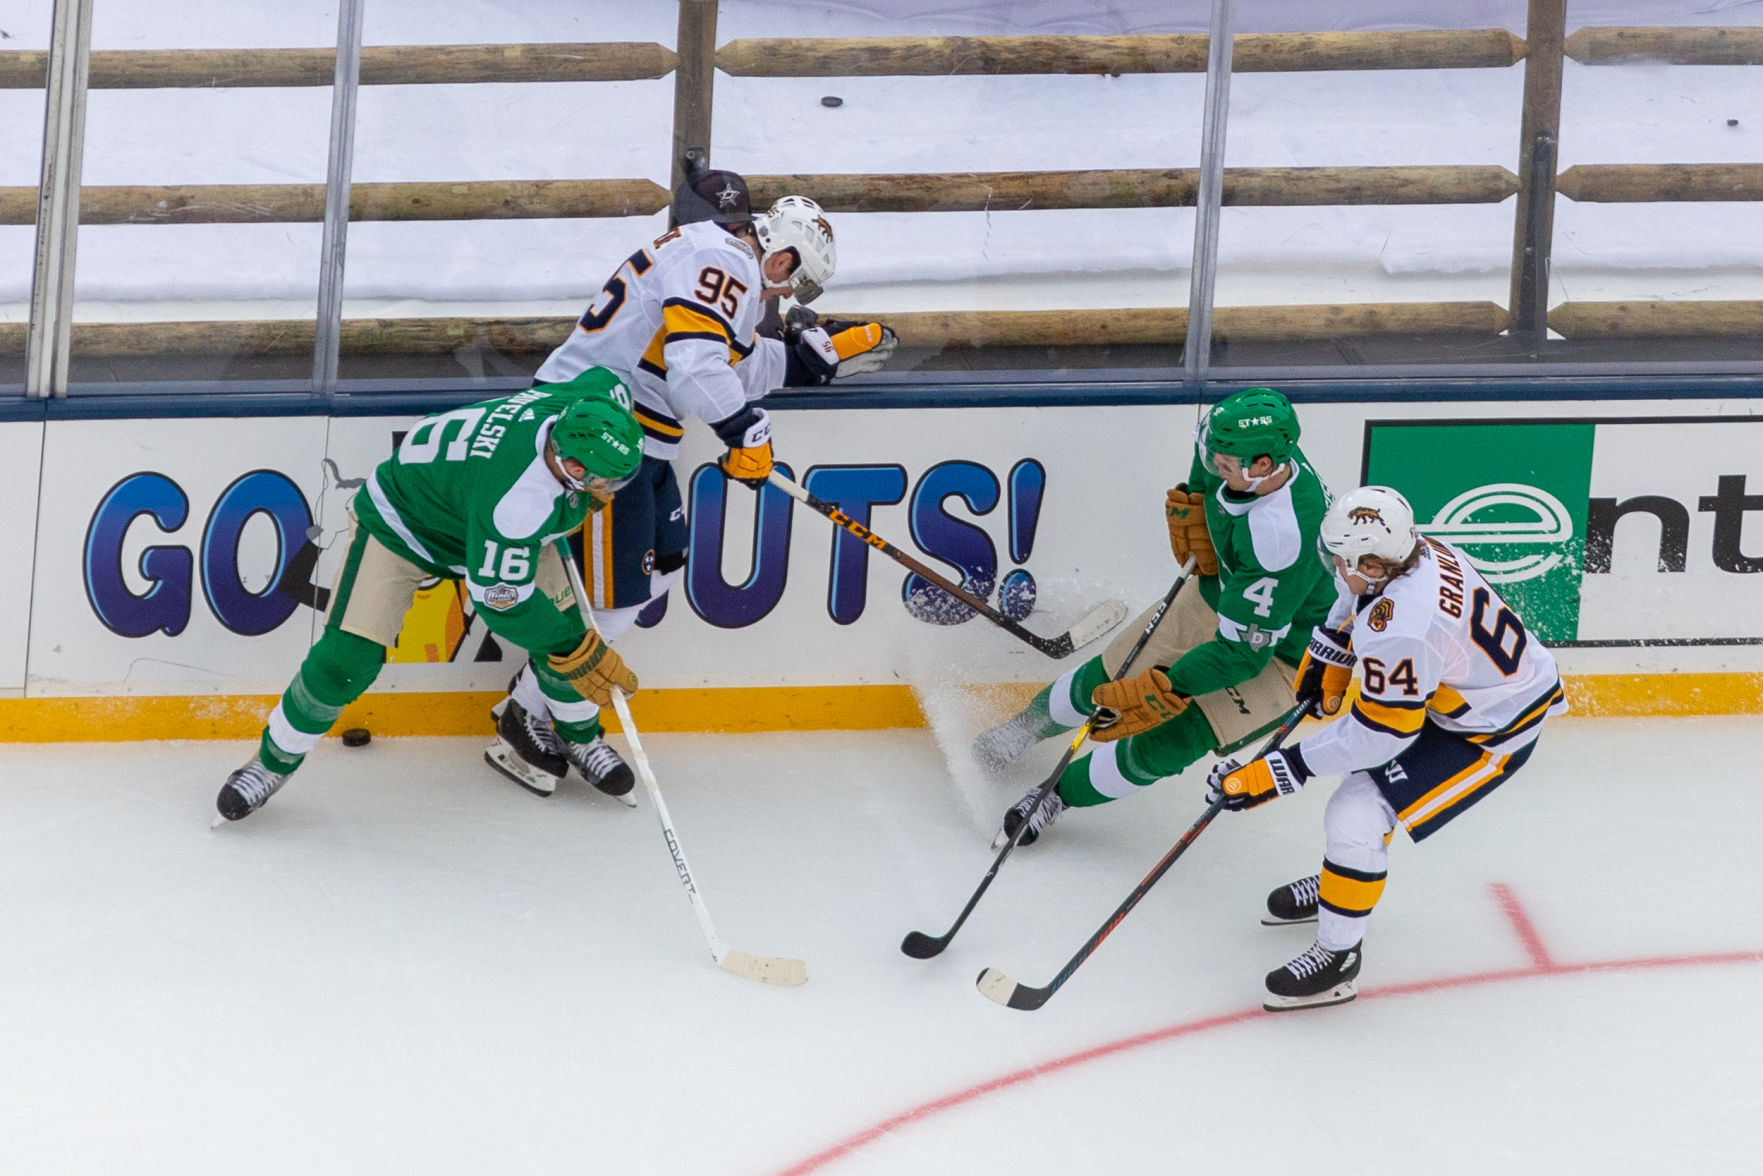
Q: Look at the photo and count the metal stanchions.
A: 3